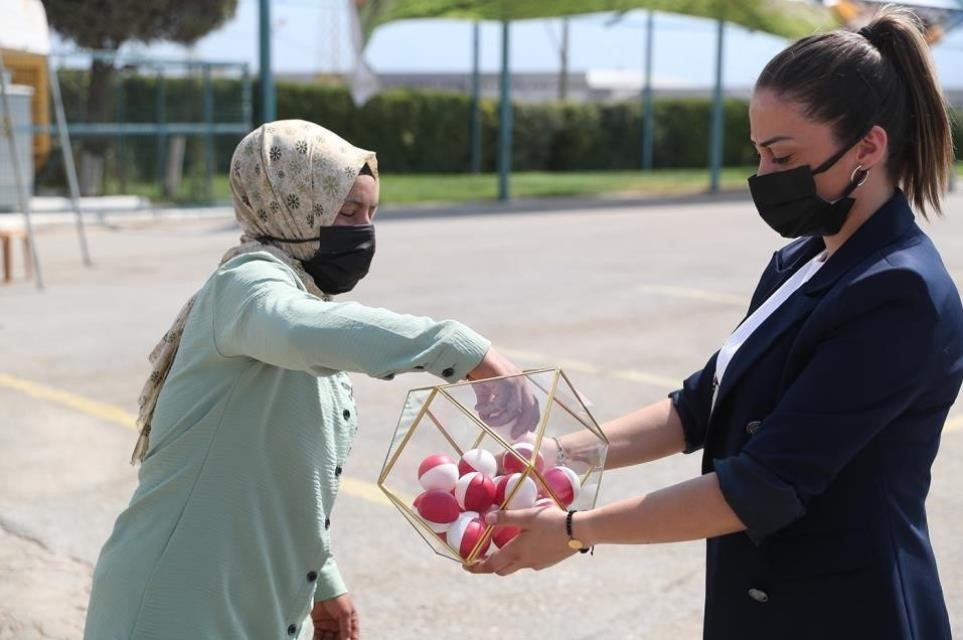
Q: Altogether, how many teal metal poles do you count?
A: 5